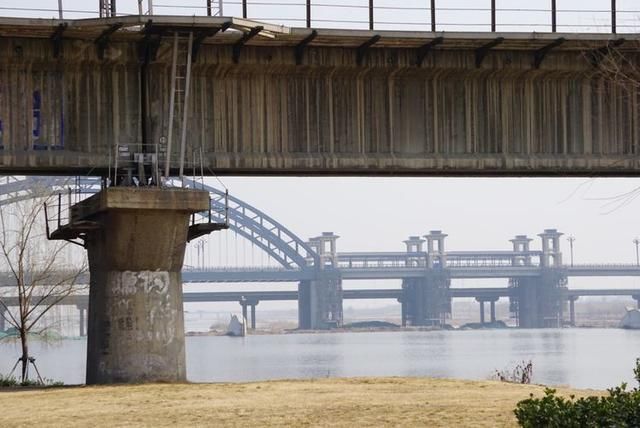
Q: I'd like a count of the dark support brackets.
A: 11